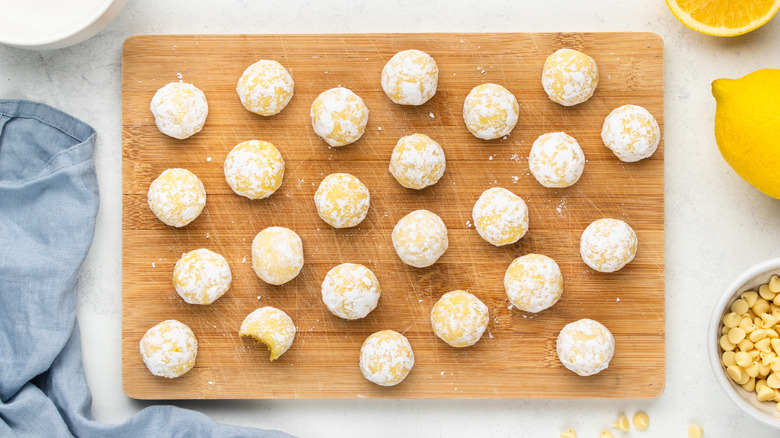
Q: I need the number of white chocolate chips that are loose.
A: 5